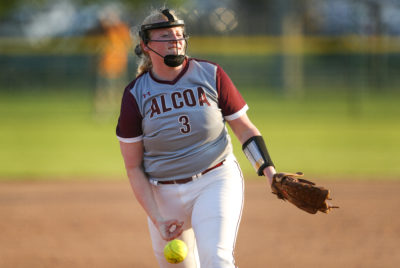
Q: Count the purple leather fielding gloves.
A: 0